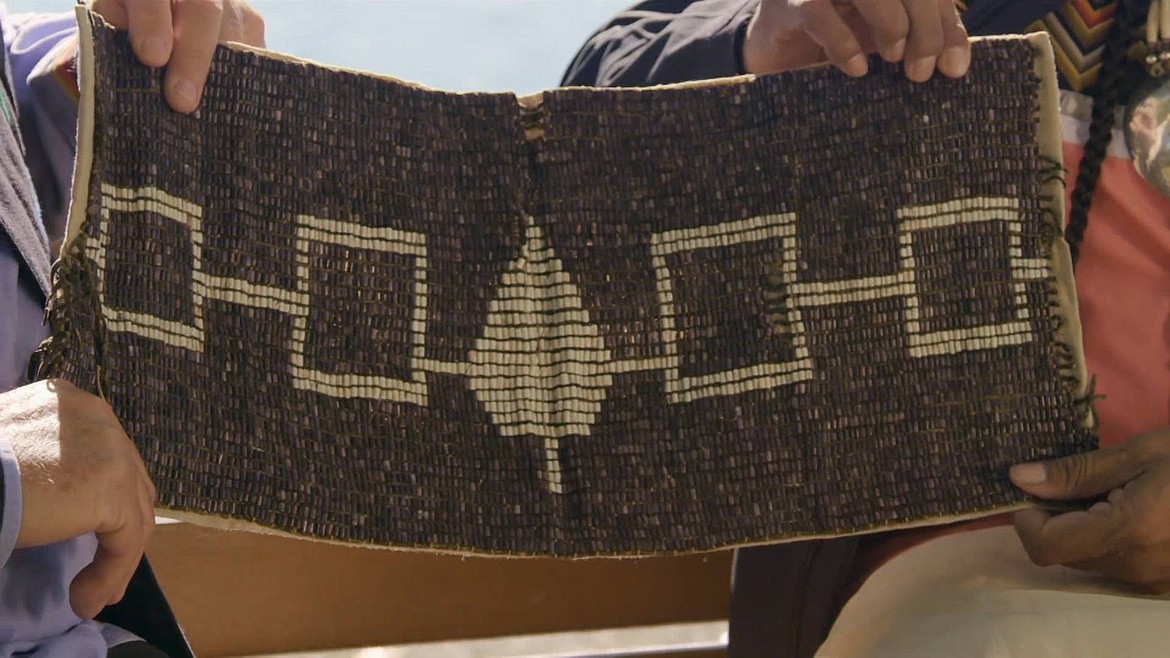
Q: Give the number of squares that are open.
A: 4